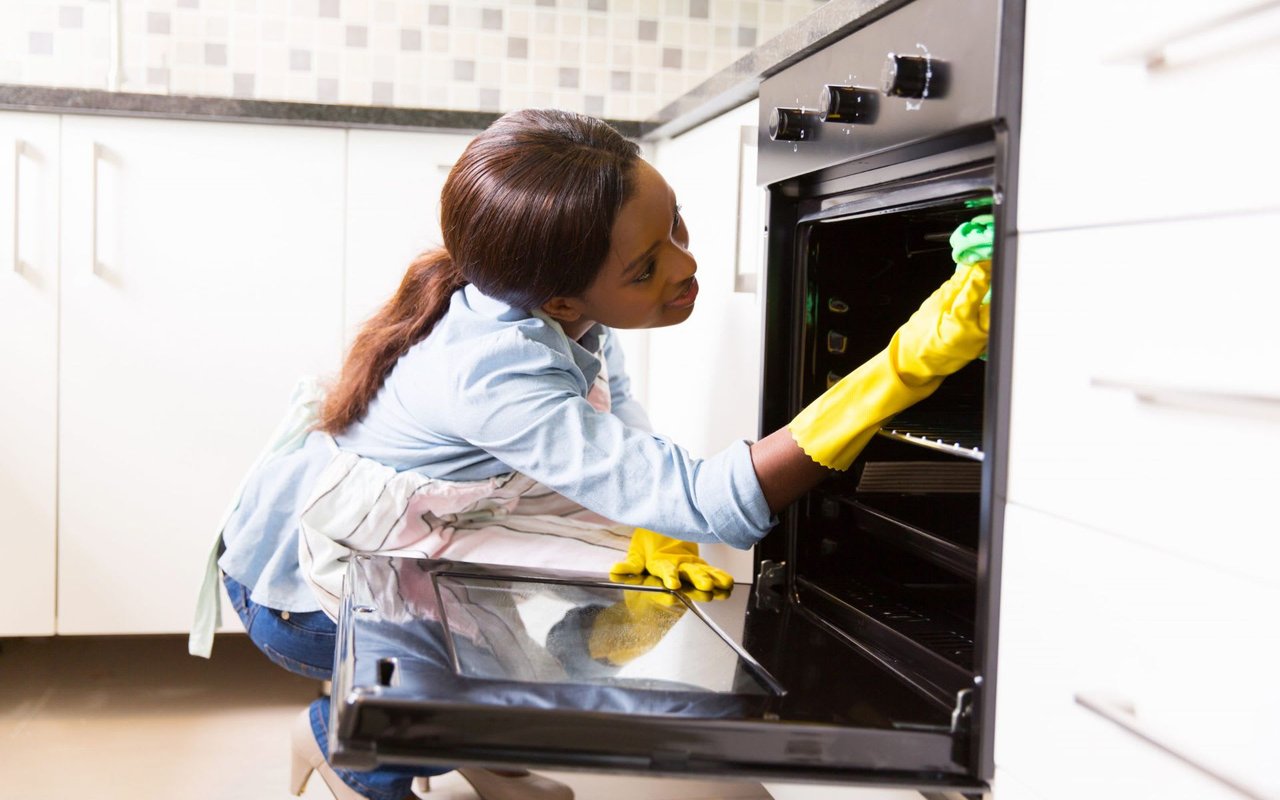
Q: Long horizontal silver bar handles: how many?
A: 3